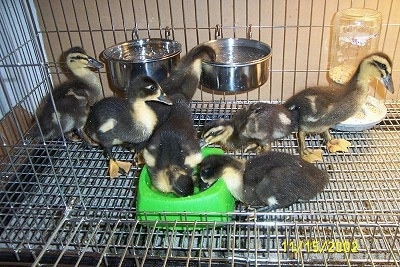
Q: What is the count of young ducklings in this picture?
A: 7